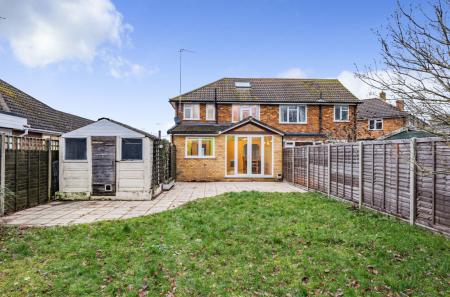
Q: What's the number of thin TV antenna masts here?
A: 1